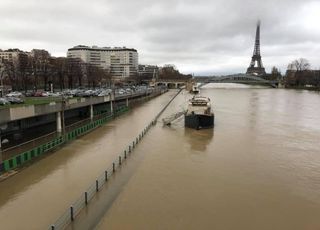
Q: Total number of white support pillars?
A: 4